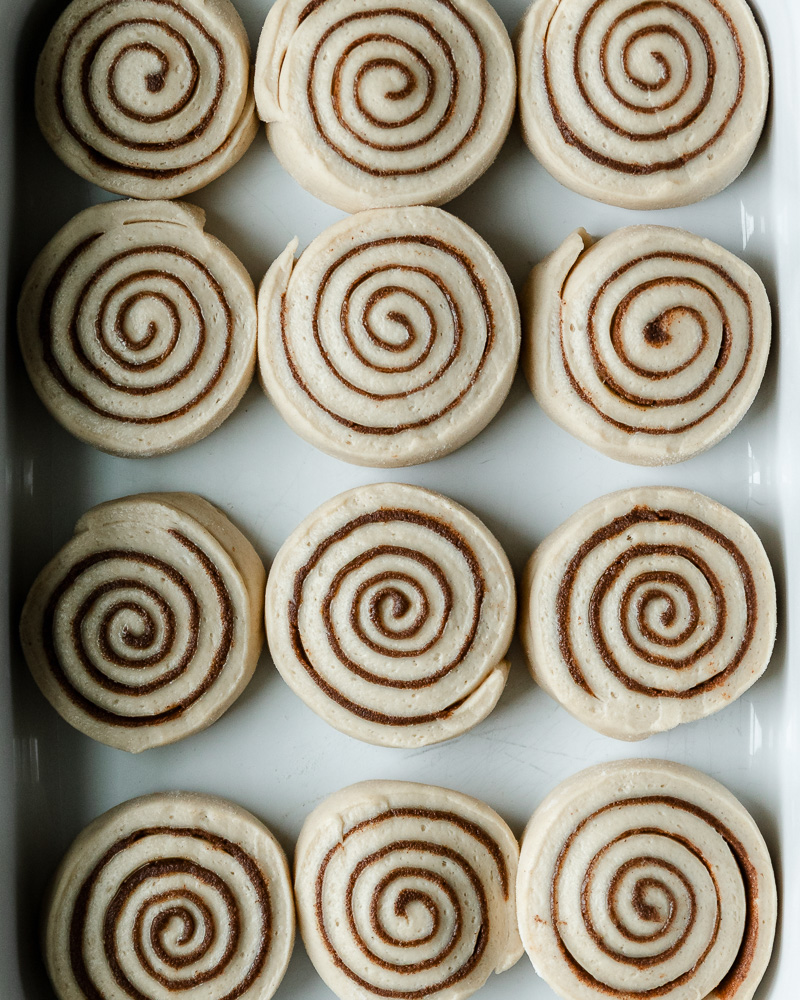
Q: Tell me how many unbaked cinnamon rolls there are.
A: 12